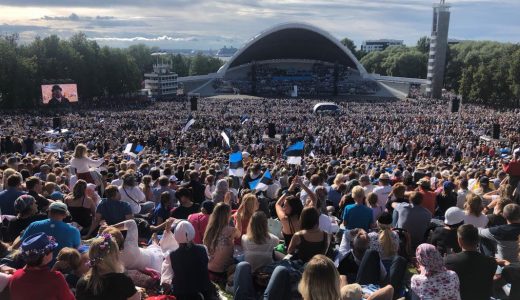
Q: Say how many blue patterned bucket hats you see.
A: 1